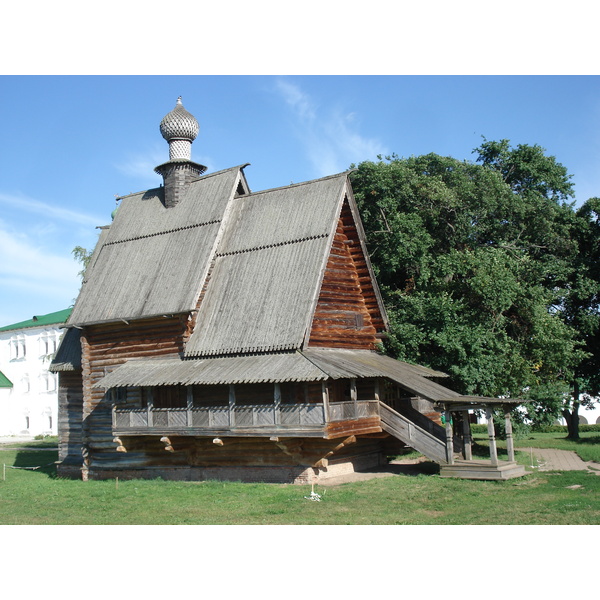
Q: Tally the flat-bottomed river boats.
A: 0